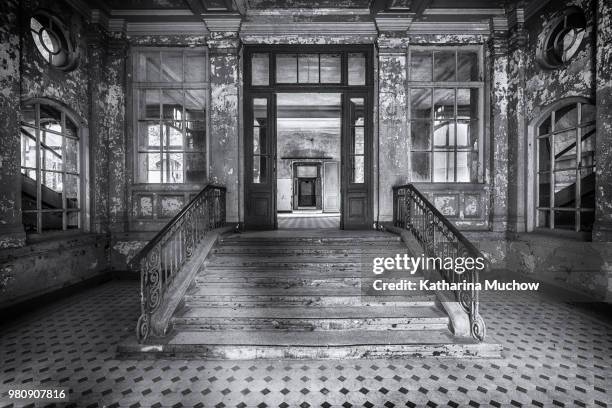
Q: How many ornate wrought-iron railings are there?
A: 2